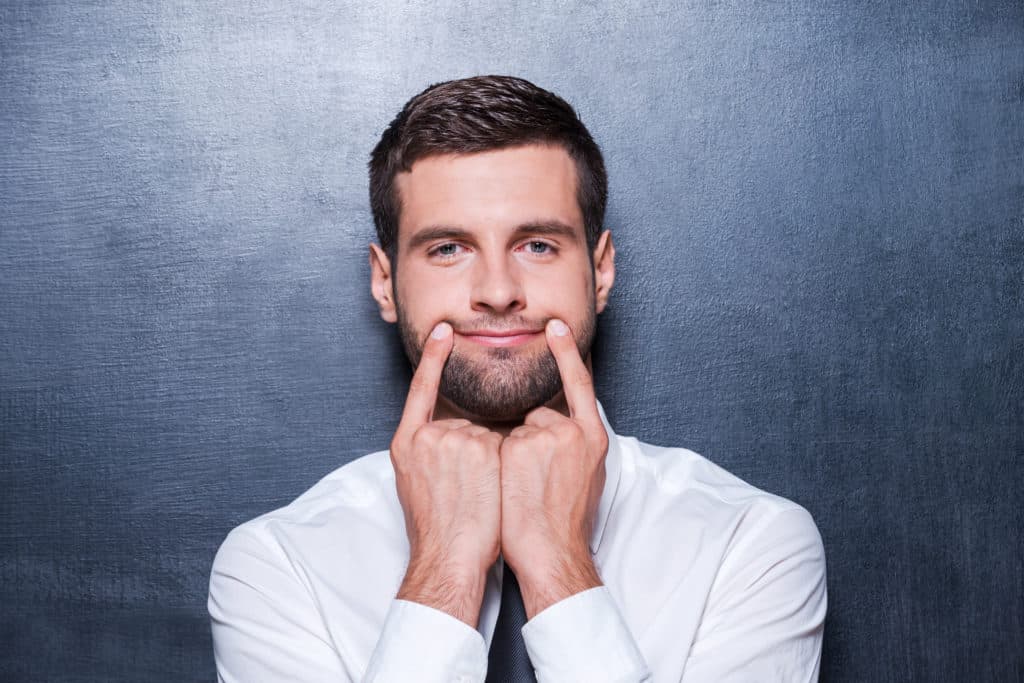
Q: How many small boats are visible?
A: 0